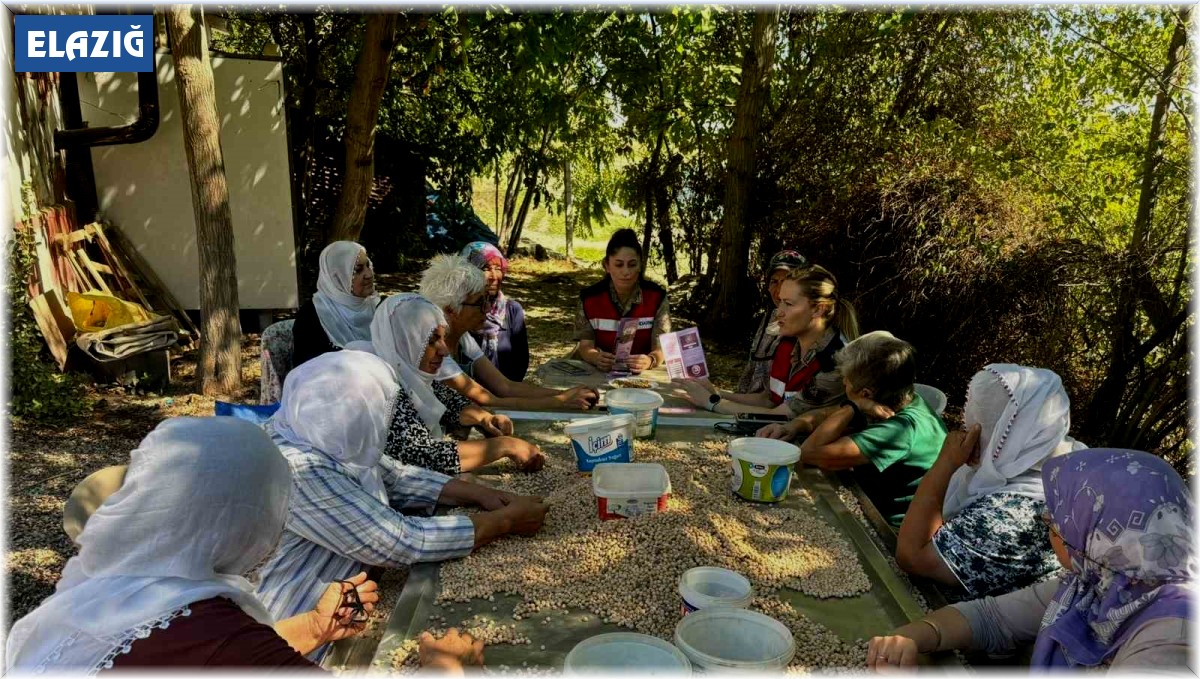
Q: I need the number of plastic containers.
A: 7